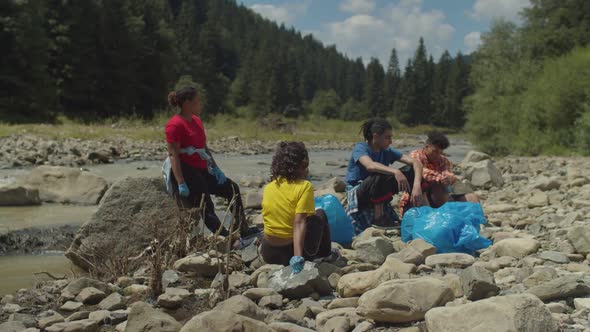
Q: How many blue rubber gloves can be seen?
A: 3